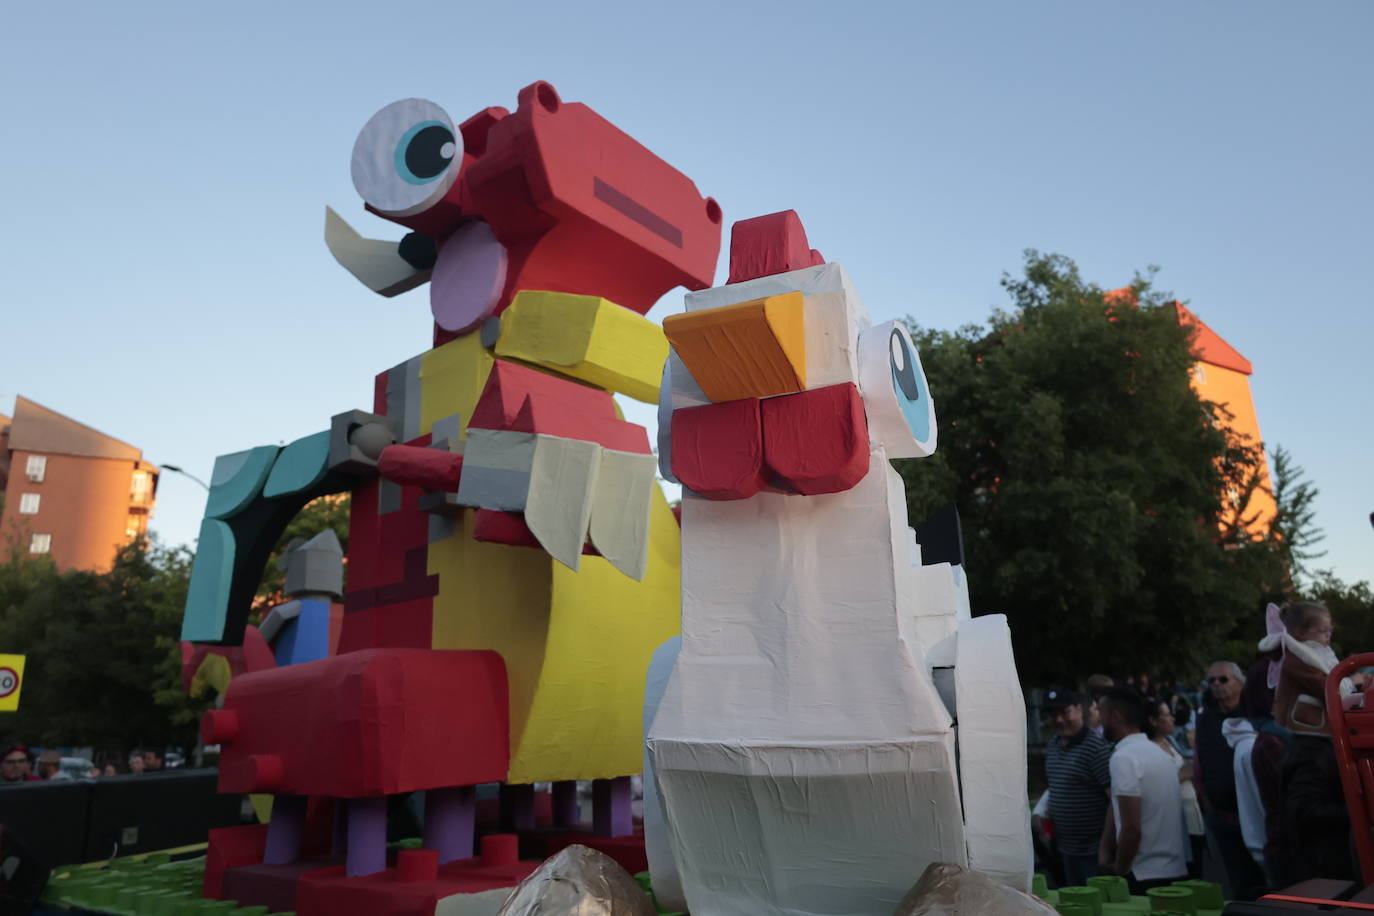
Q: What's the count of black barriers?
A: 2